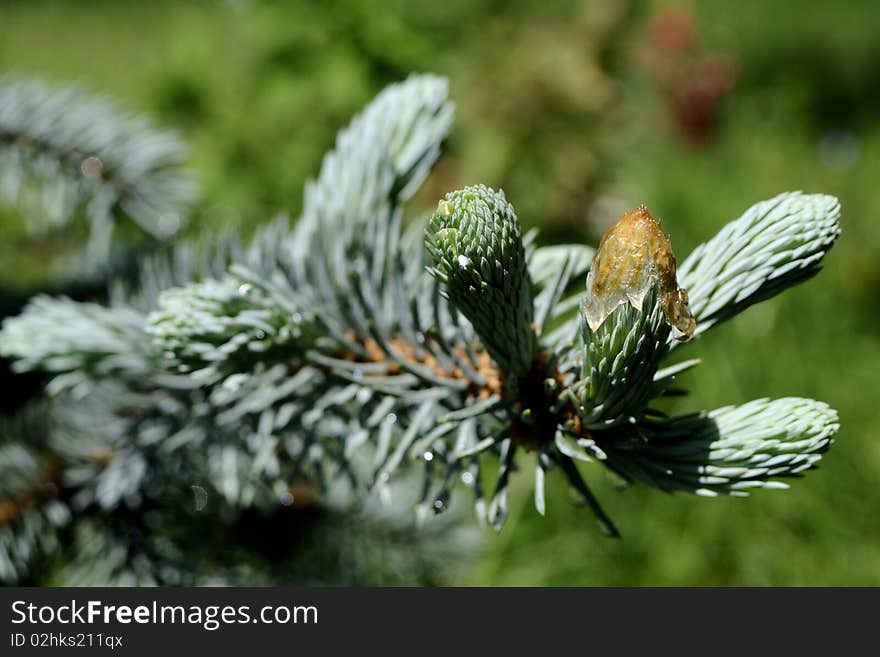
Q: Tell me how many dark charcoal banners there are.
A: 1